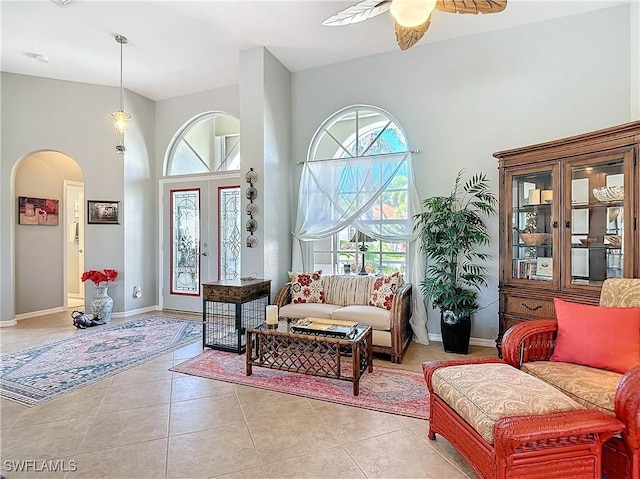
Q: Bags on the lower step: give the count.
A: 0